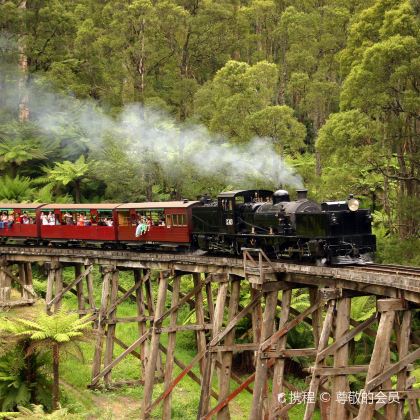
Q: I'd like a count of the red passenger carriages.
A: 3